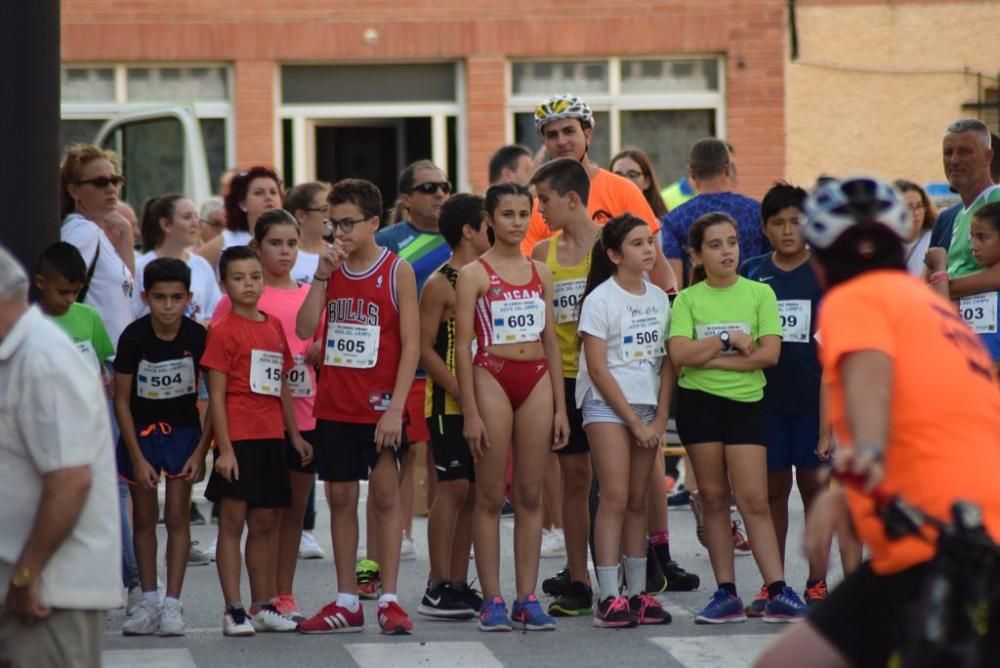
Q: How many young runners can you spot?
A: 12